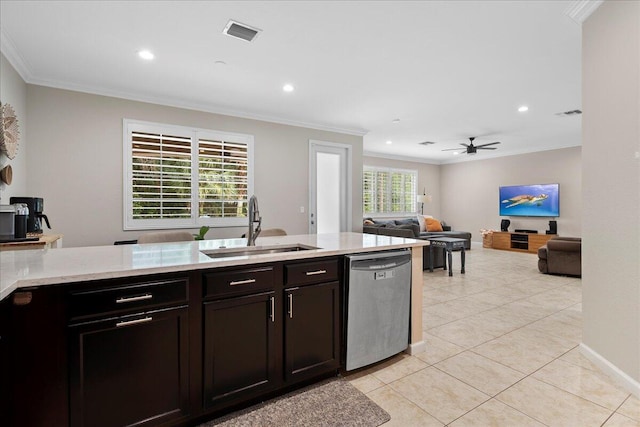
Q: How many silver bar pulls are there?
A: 6